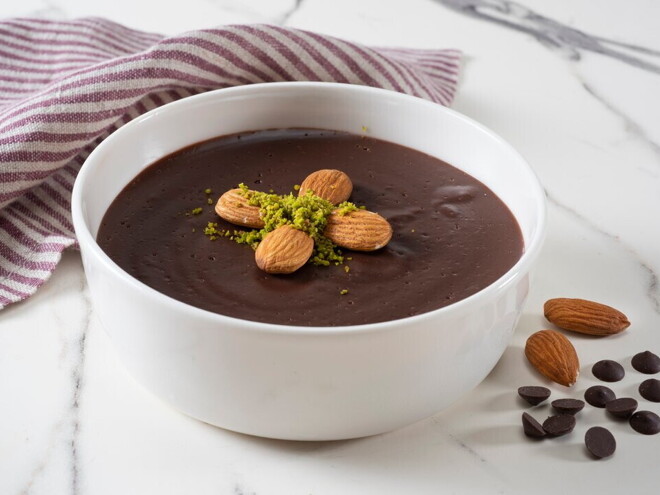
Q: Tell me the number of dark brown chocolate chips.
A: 11